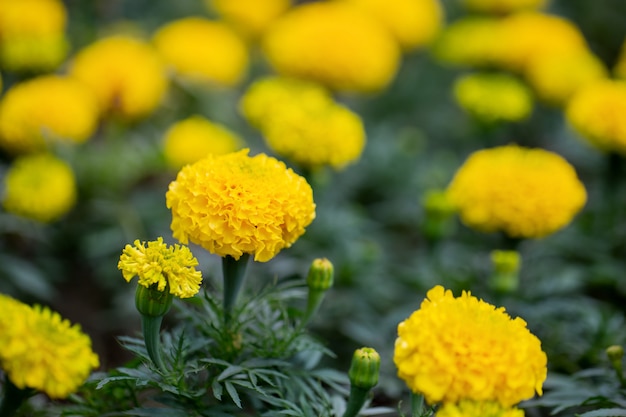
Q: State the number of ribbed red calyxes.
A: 0